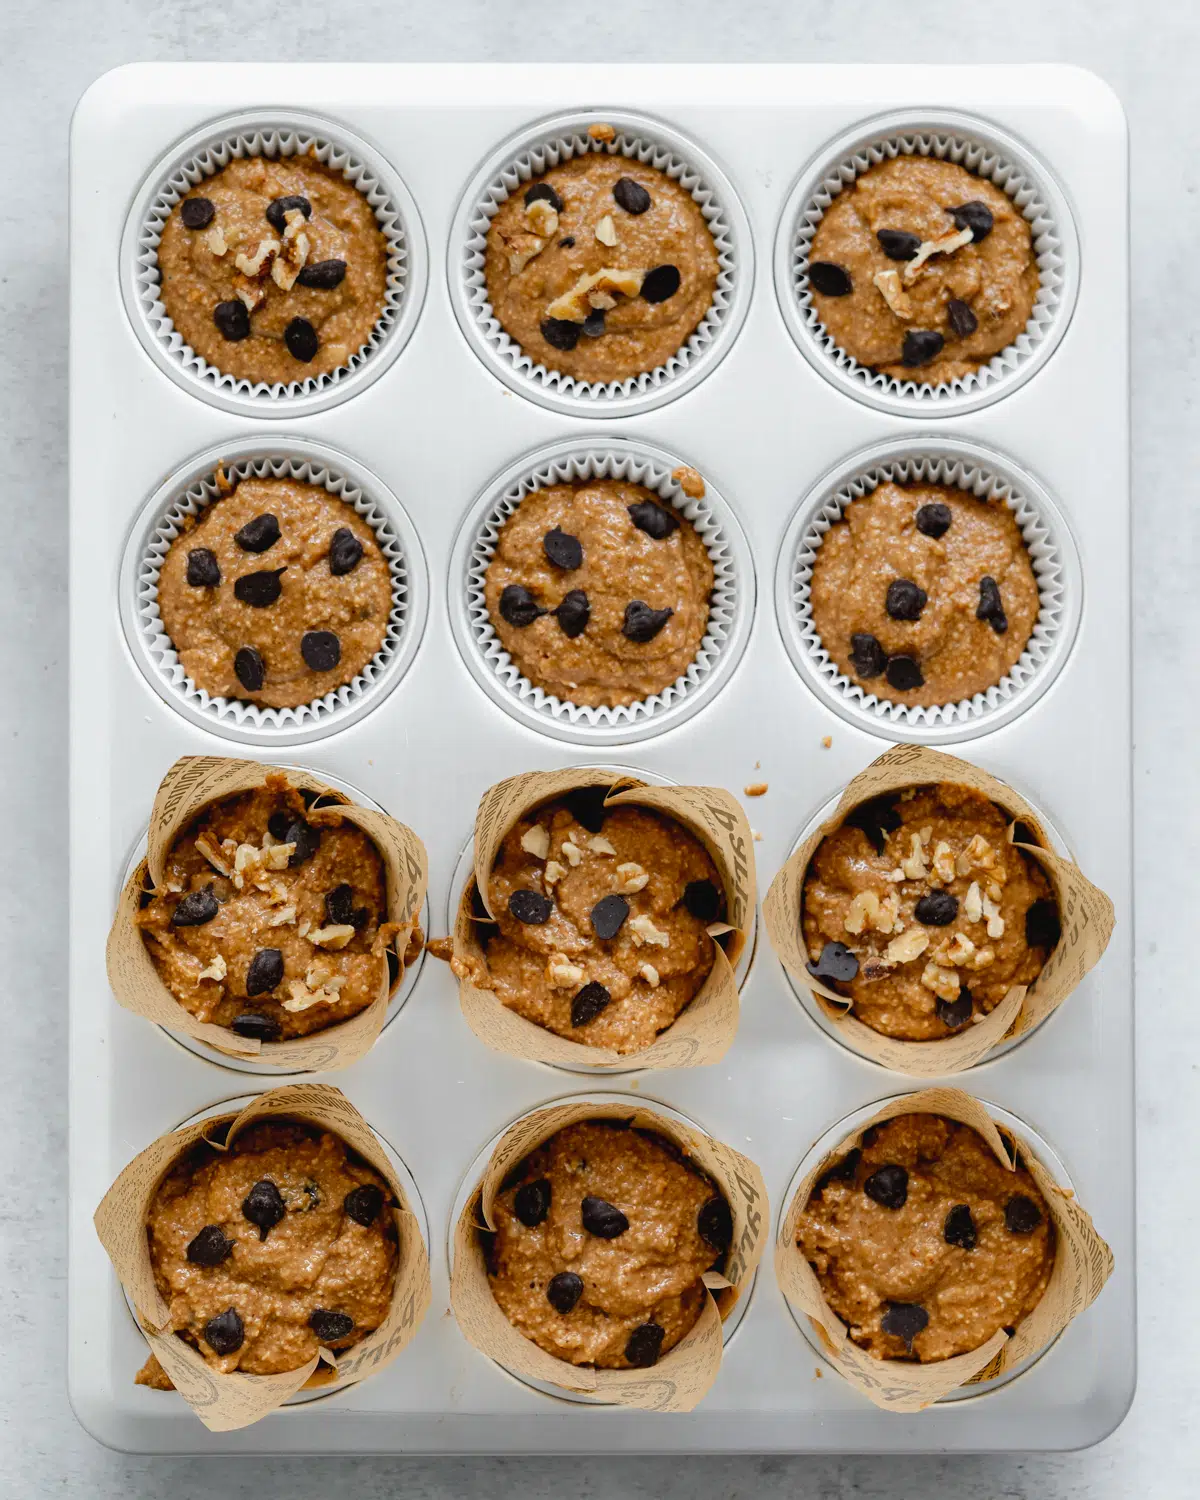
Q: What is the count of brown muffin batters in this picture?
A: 12